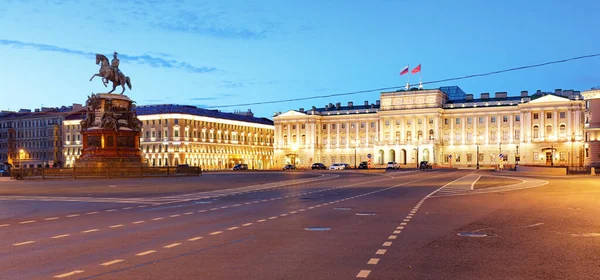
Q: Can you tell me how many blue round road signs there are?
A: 3